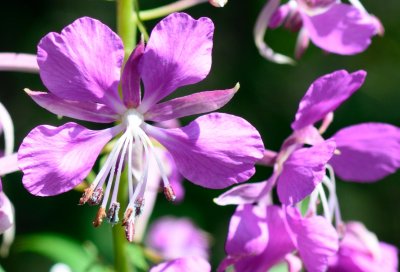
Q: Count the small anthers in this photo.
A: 8